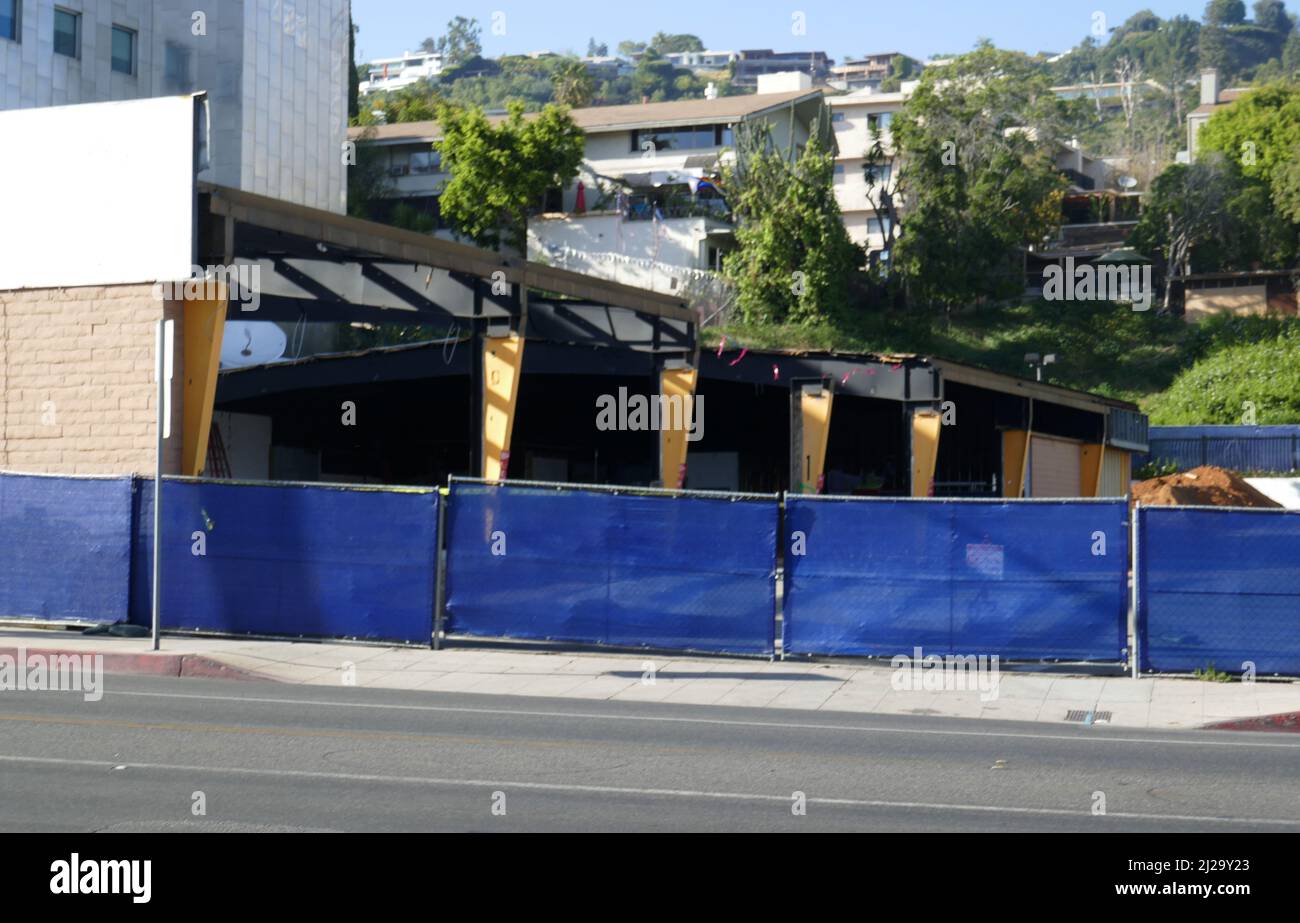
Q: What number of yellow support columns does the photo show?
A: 7